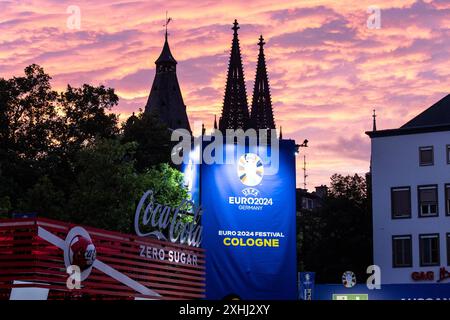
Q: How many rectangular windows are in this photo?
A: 8